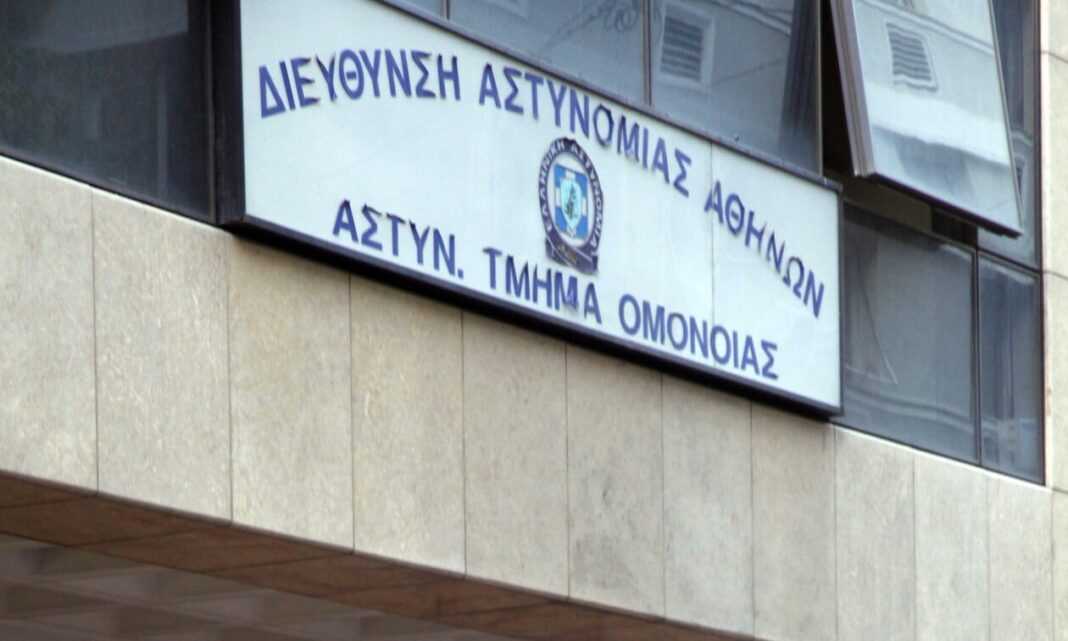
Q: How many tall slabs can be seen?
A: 11